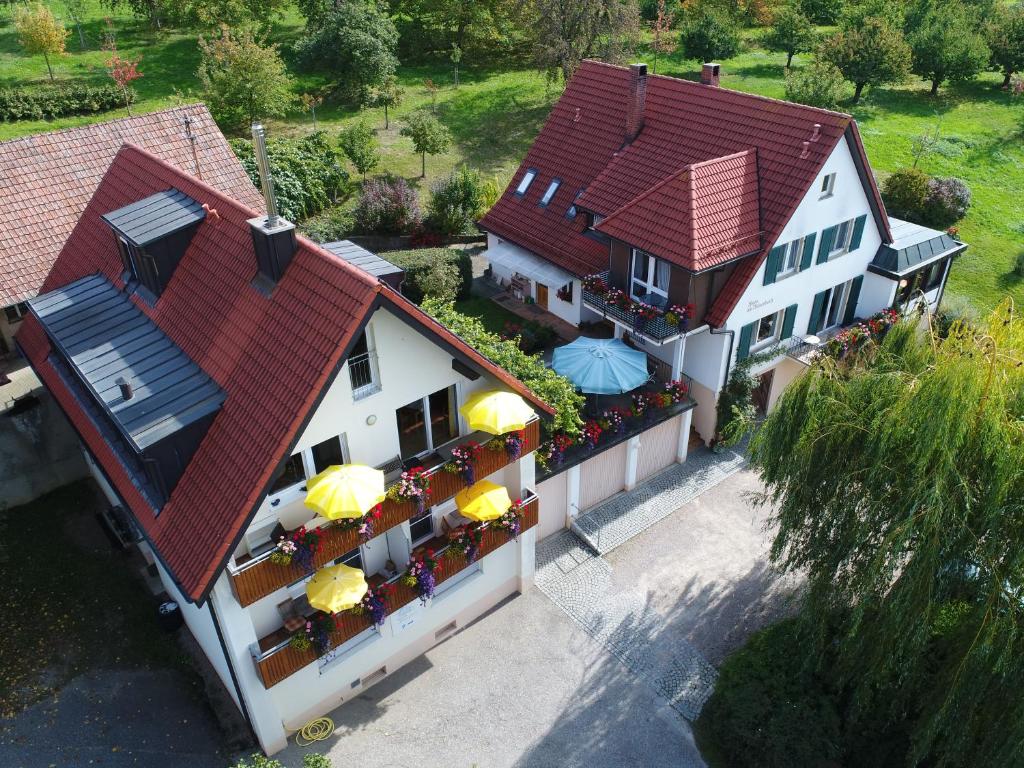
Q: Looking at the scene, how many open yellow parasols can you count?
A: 4